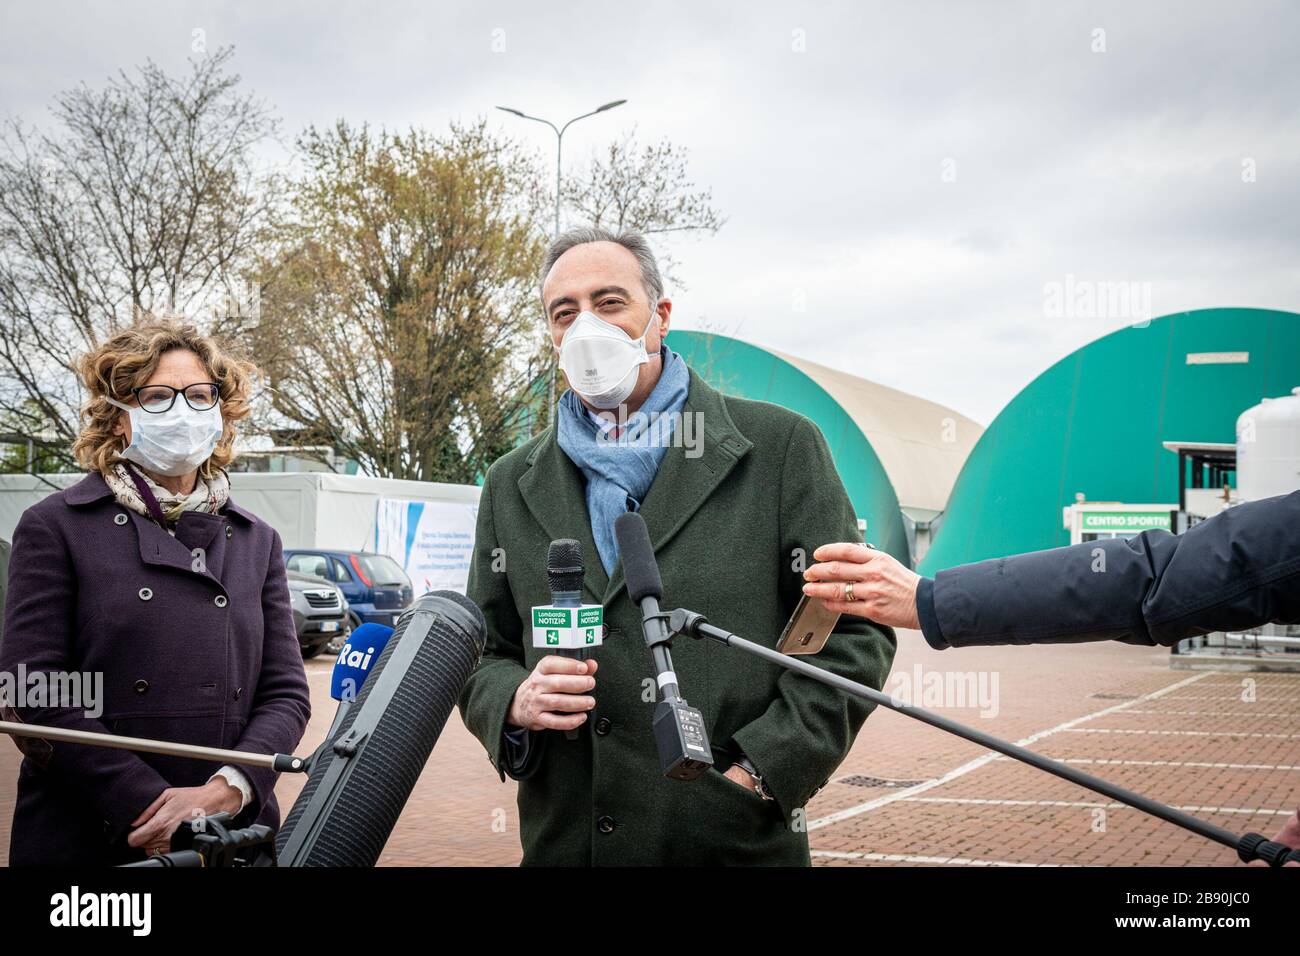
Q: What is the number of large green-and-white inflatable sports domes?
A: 2